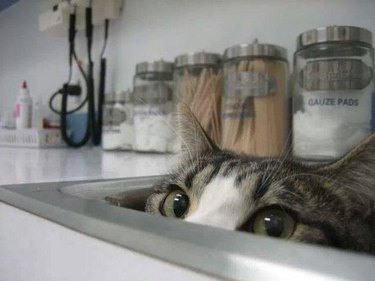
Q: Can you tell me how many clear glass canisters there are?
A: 5